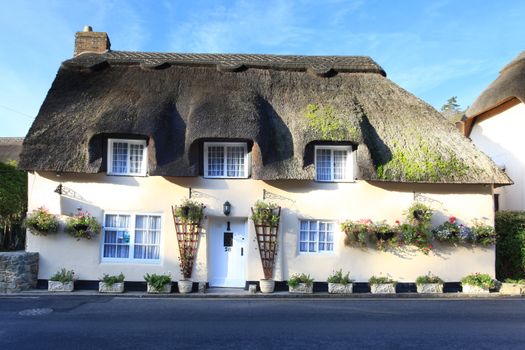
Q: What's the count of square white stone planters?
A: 8